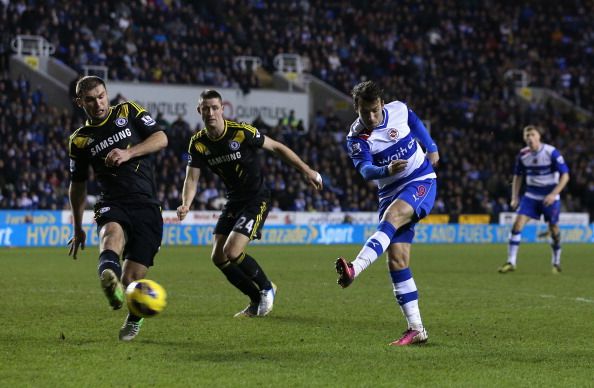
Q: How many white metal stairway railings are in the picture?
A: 5